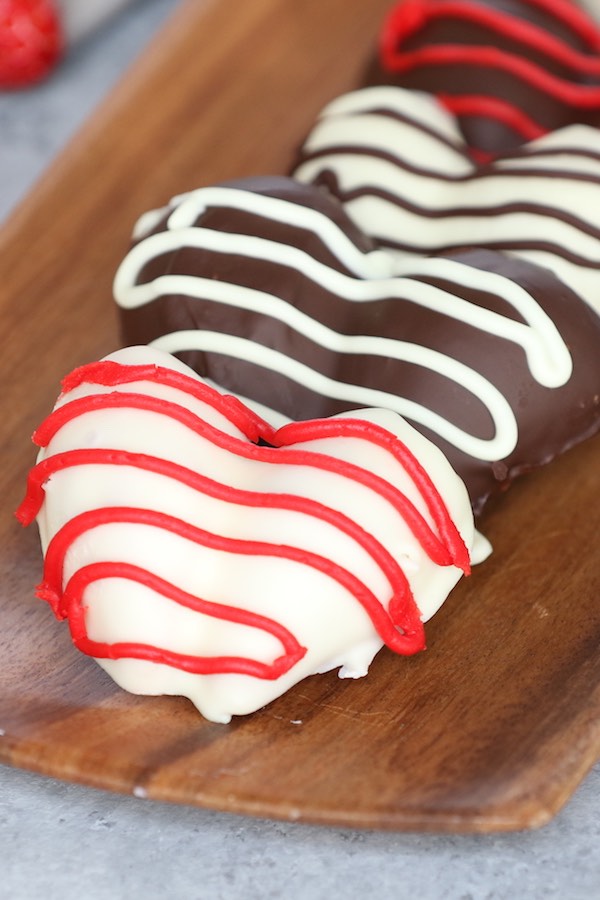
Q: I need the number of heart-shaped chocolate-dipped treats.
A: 4